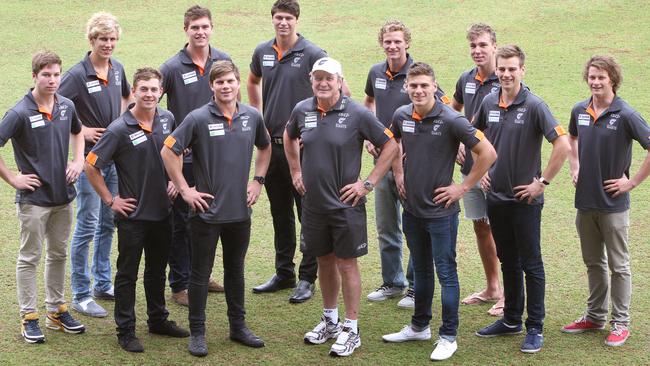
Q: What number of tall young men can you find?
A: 11